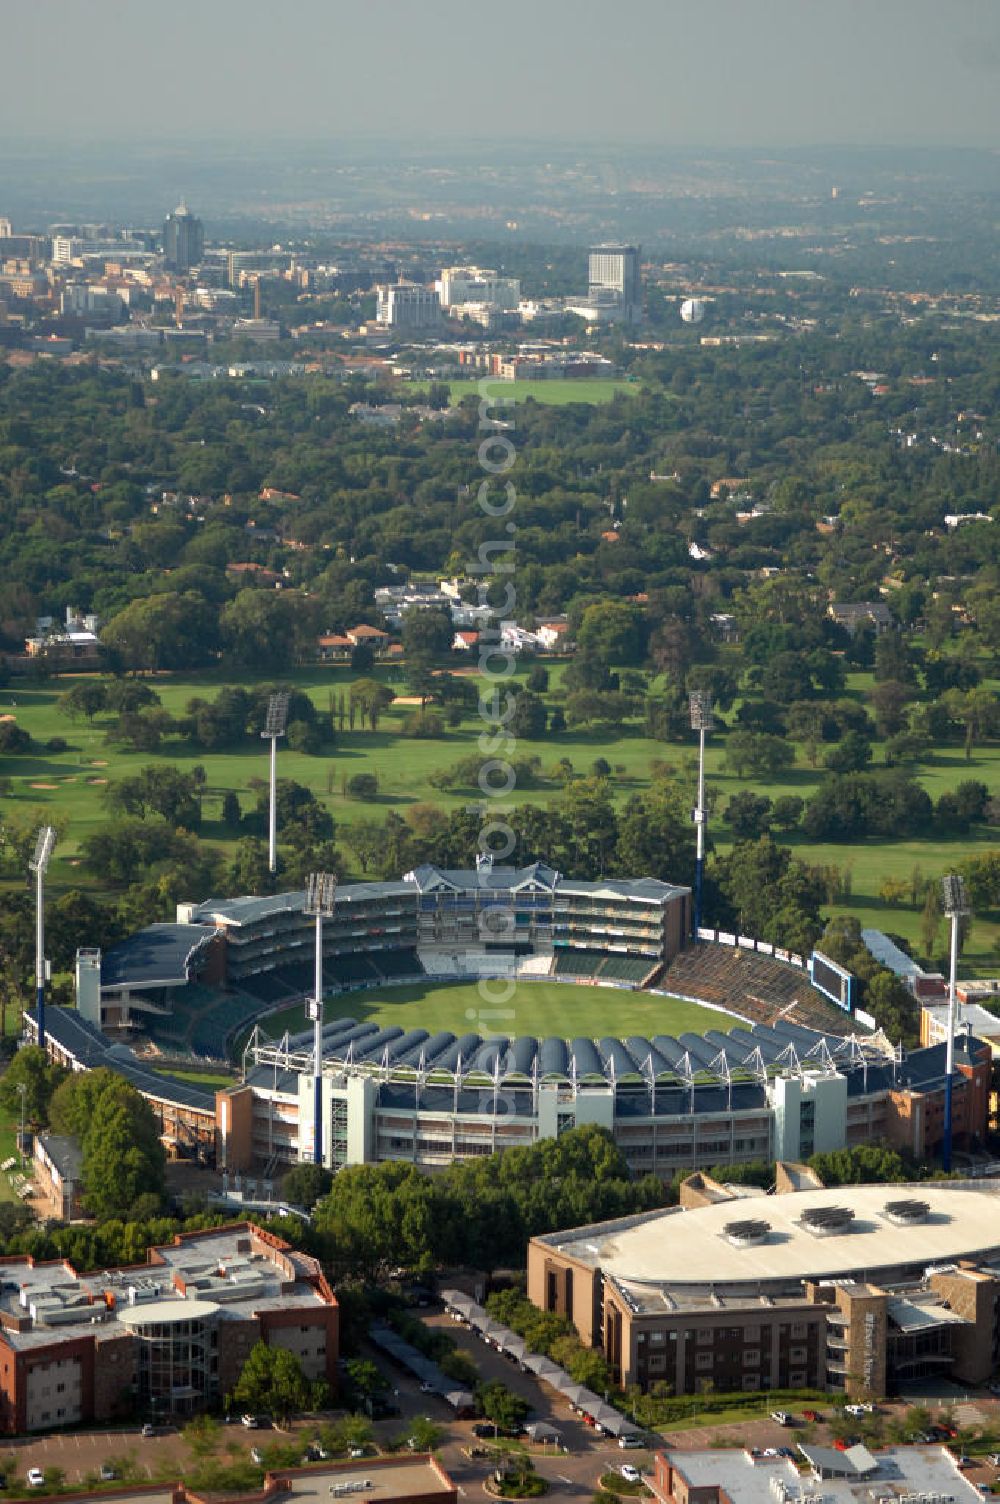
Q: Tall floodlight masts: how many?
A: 5